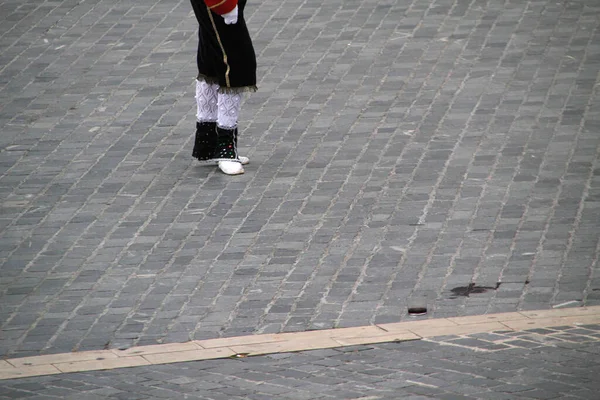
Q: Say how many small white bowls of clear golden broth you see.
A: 0